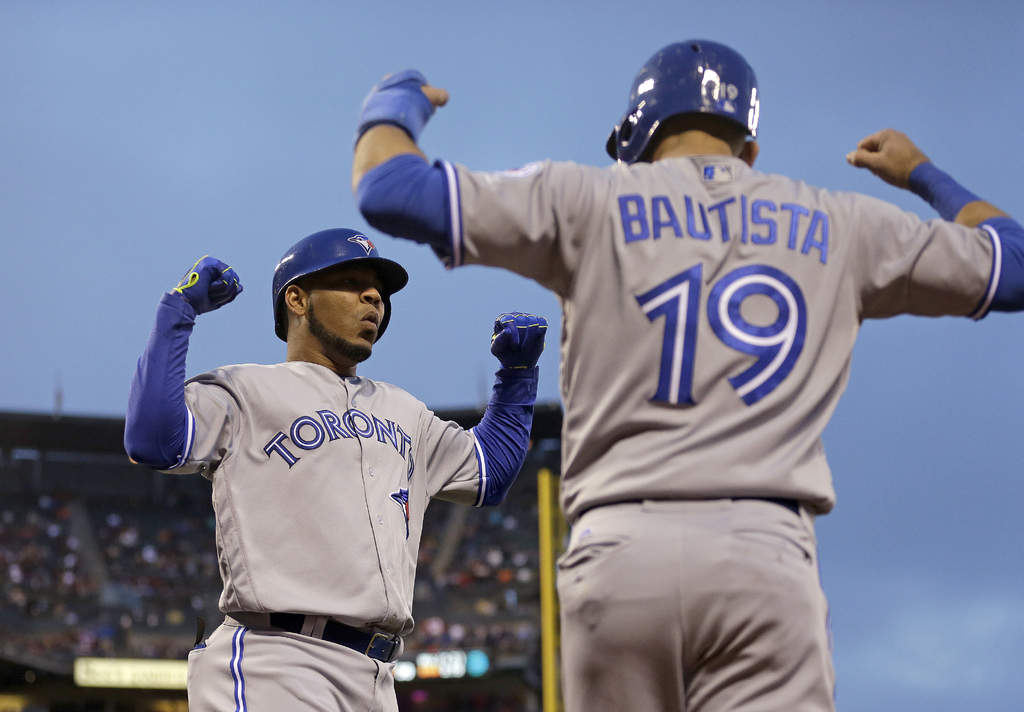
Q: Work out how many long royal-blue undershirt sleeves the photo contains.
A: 2